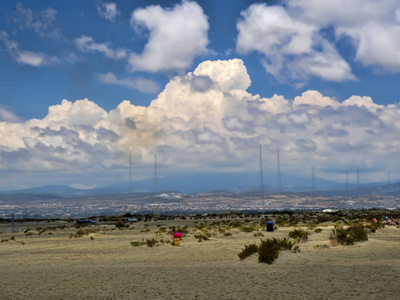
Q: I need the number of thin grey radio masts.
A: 8